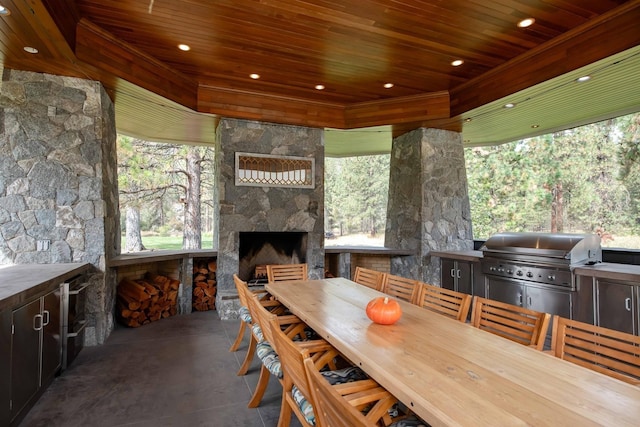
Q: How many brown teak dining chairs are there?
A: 11